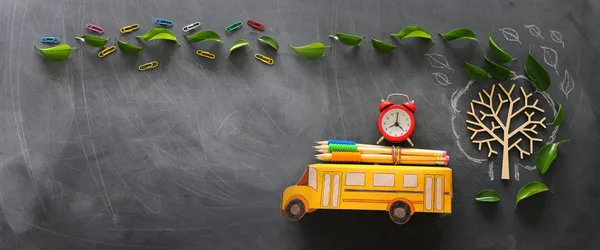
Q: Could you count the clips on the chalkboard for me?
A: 11